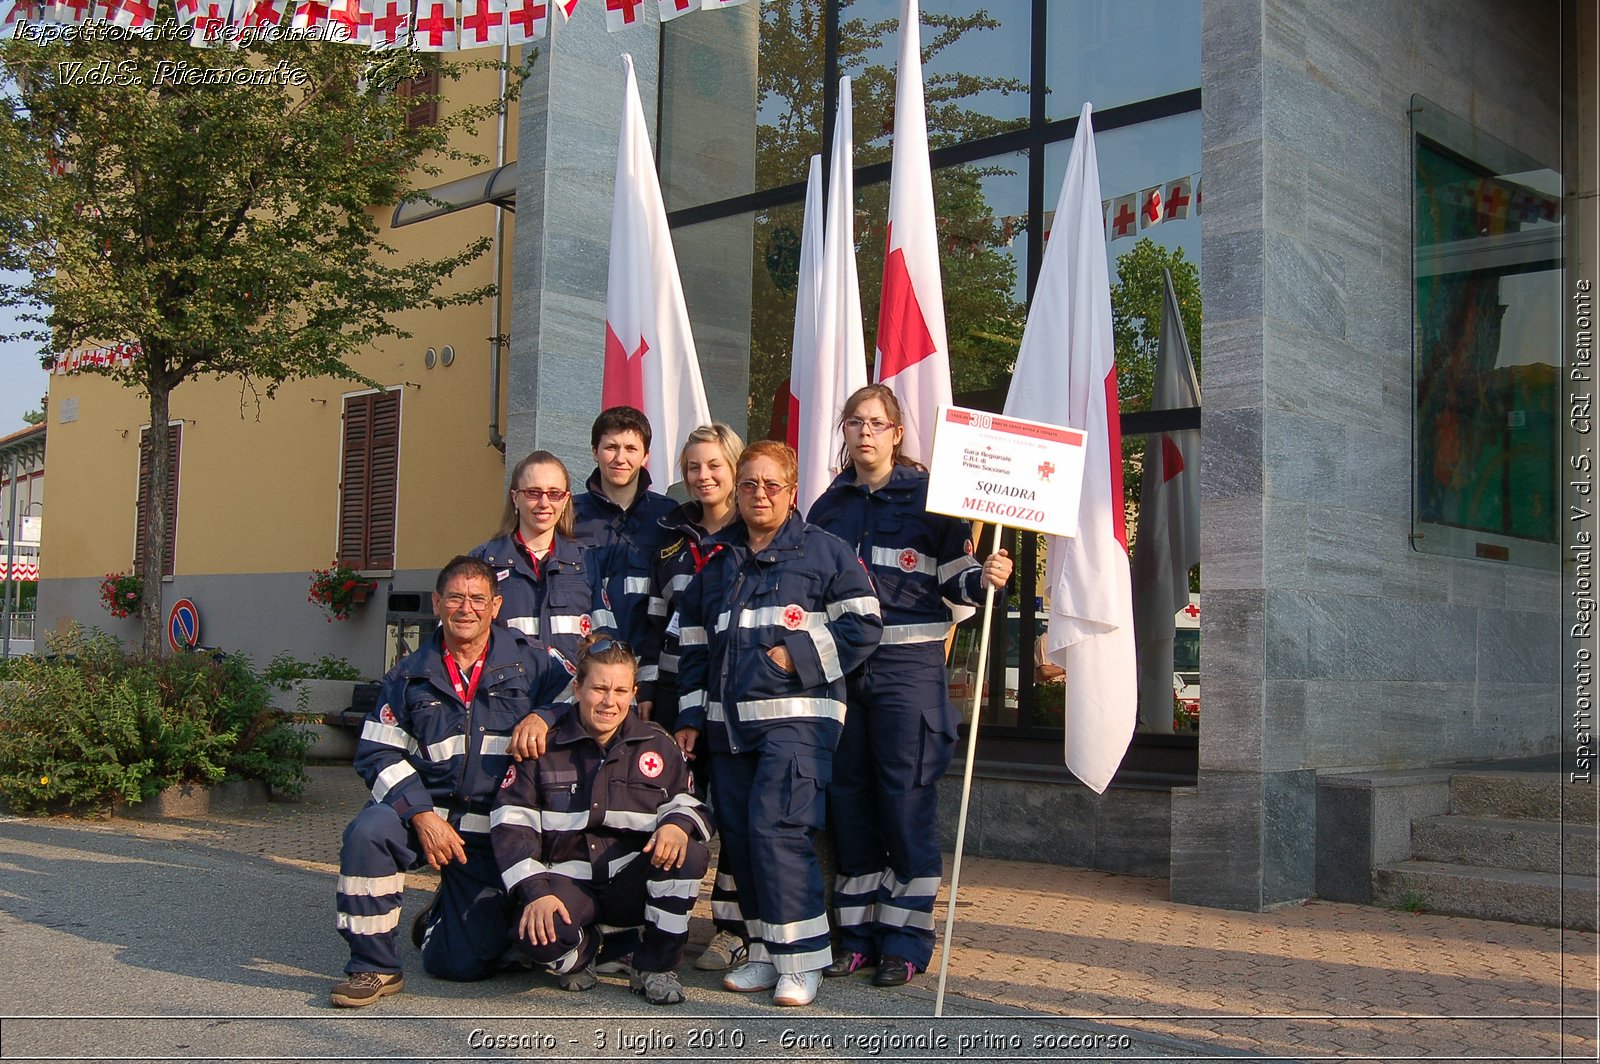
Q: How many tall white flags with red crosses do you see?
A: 5